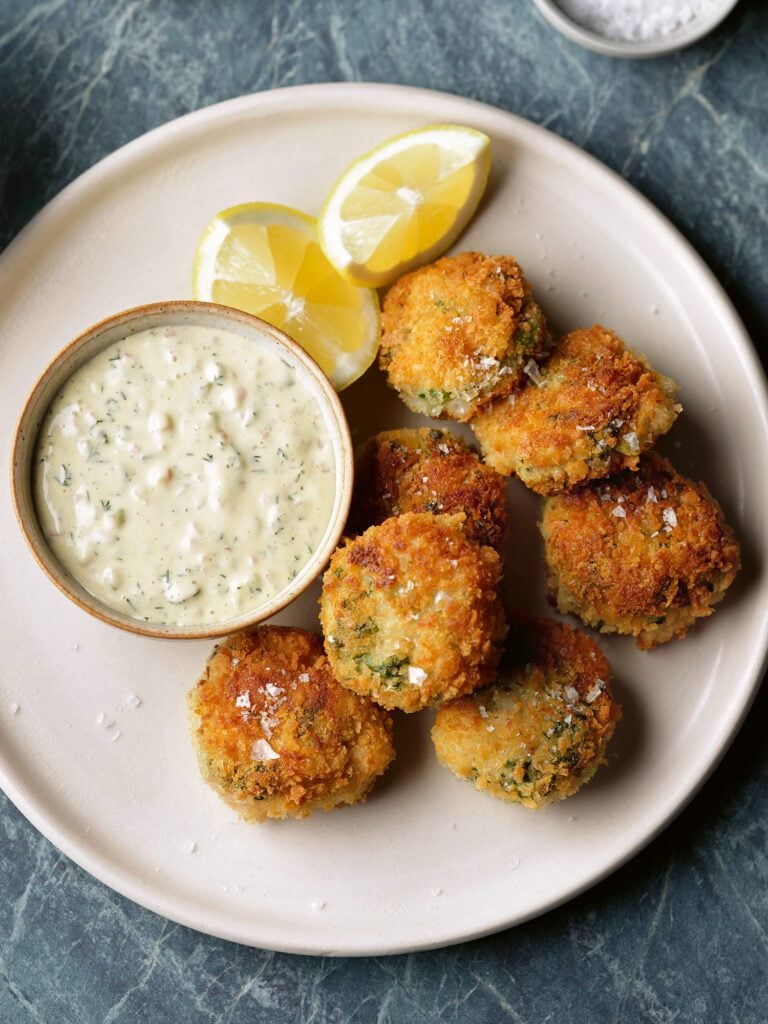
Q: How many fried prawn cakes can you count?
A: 7